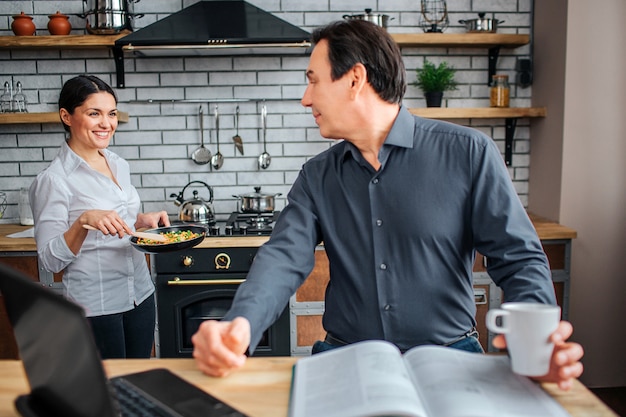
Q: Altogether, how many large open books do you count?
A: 1